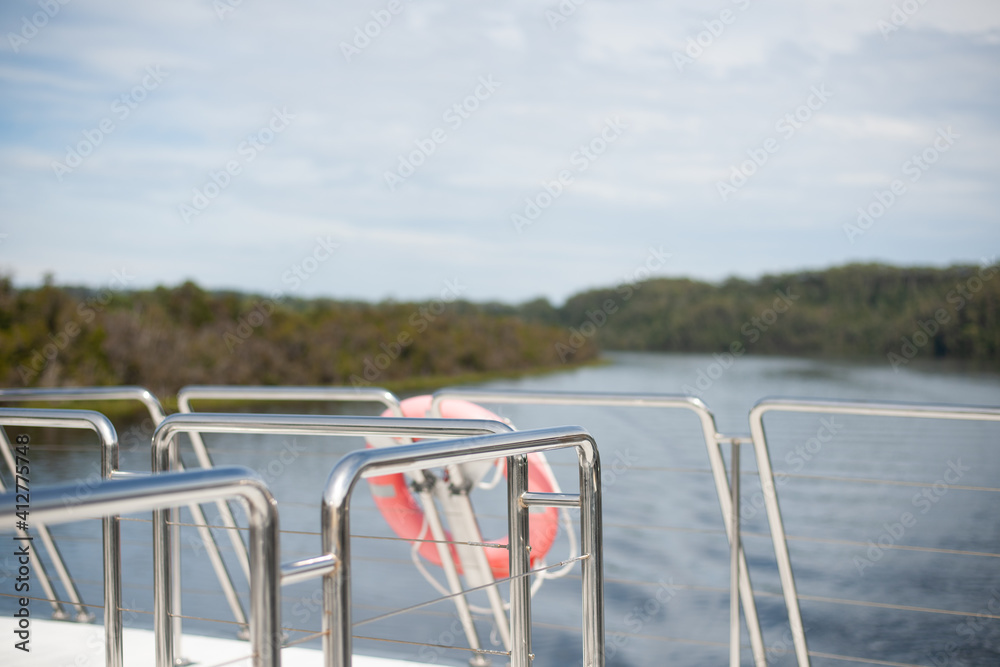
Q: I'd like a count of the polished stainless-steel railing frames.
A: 8